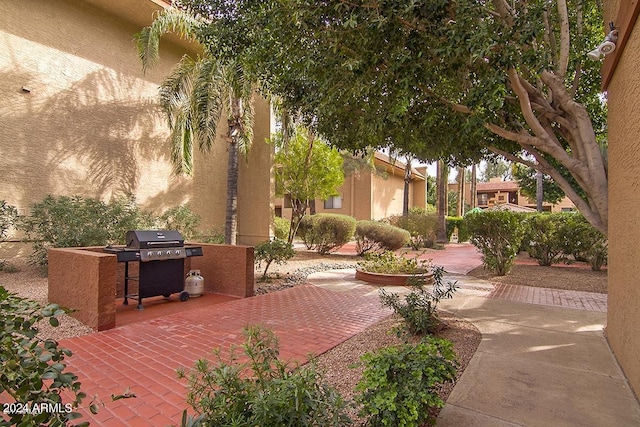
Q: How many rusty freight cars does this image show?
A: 0